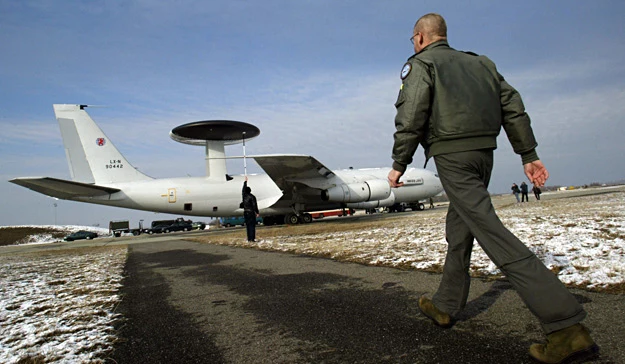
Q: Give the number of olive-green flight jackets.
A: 1